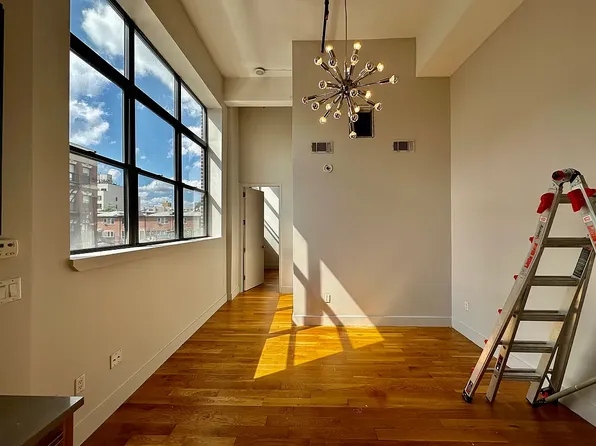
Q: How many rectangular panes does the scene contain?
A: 9